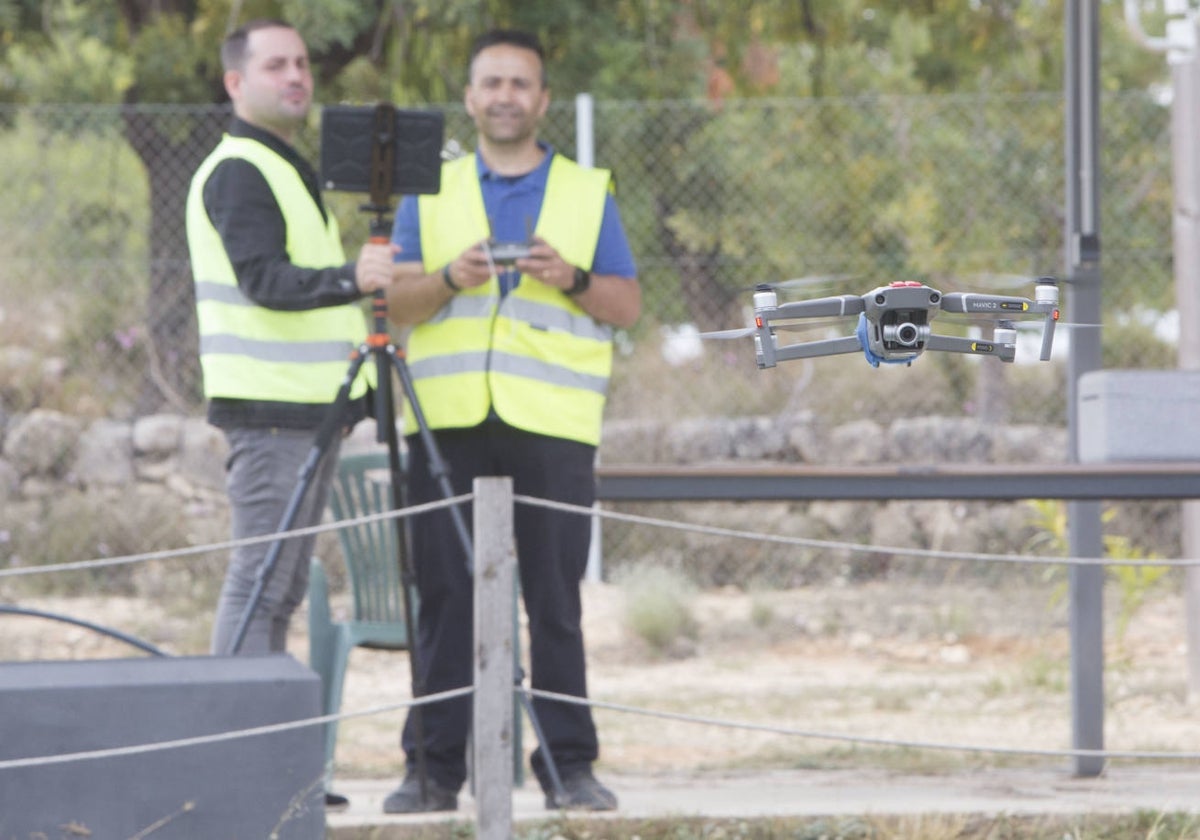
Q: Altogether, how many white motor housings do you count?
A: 4